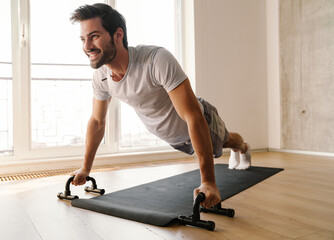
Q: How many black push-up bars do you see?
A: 2